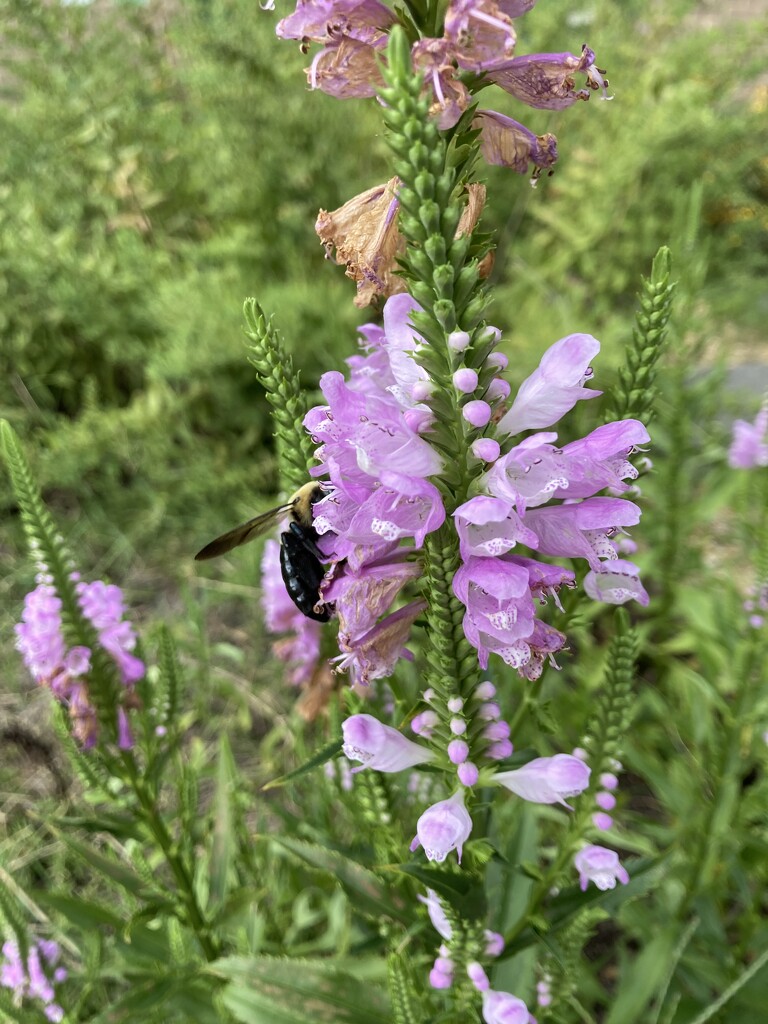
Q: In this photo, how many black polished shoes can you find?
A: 0